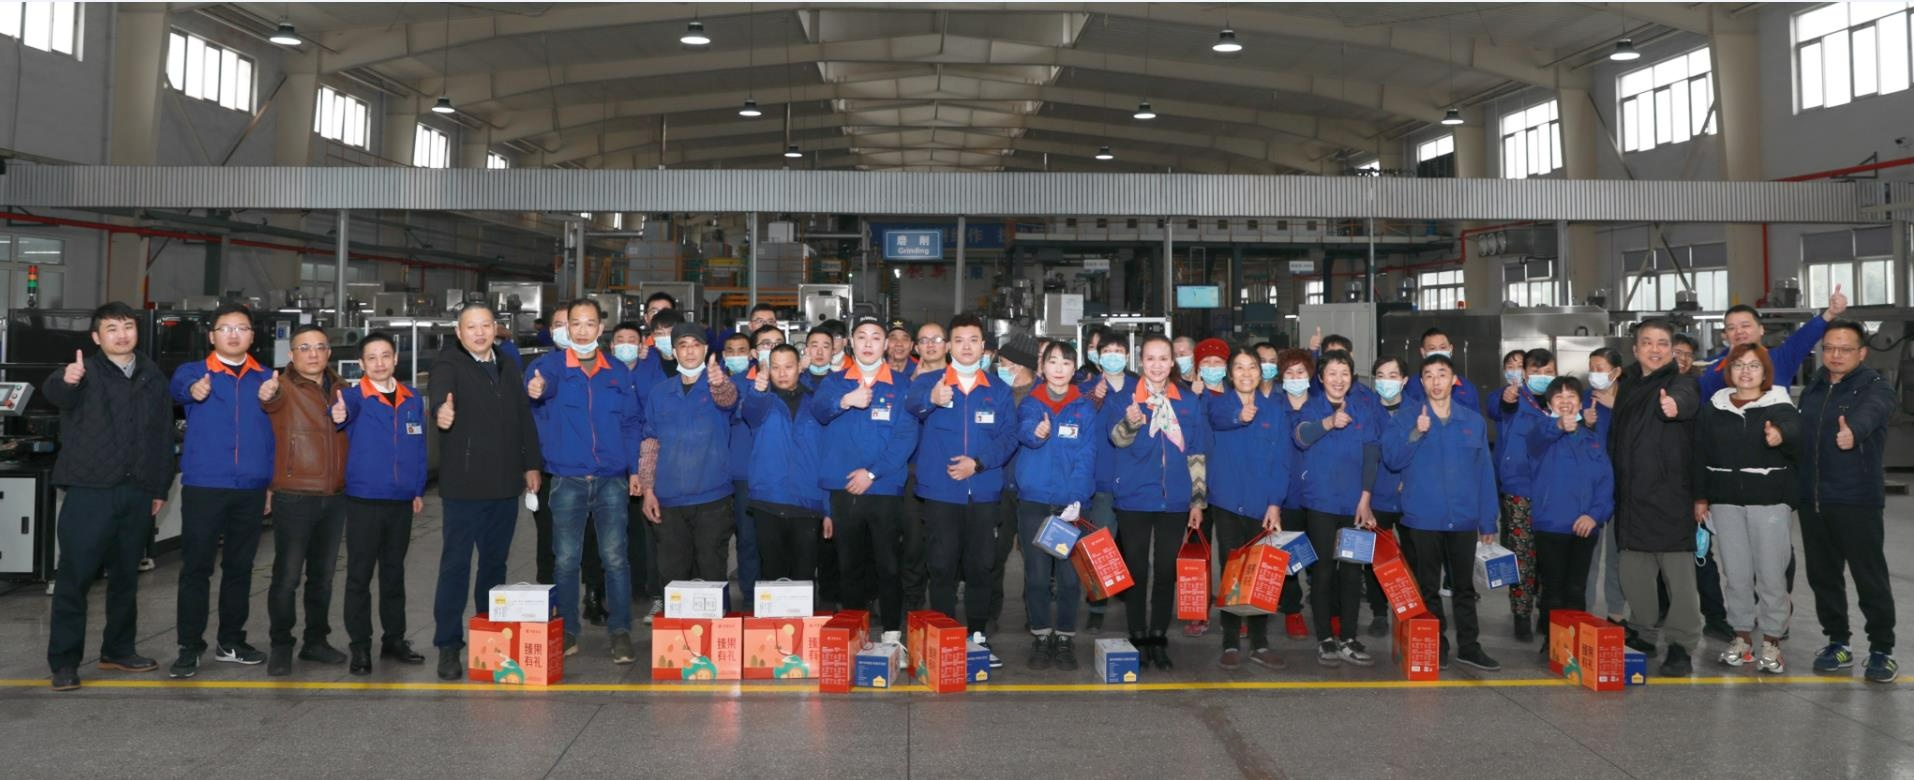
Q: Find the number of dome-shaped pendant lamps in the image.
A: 10